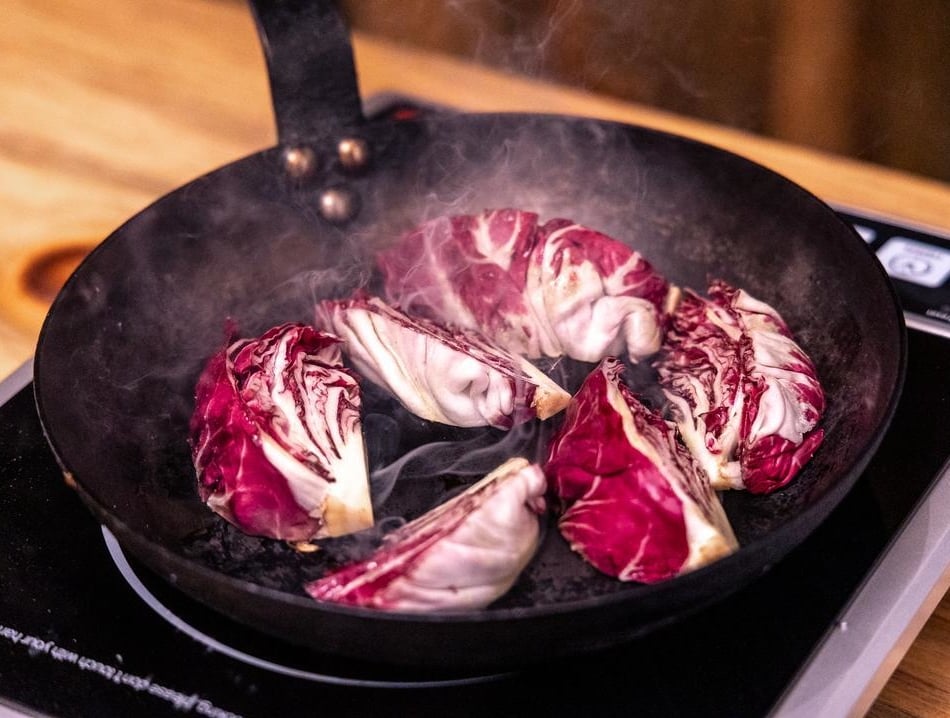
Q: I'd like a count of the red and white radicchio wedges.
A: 6